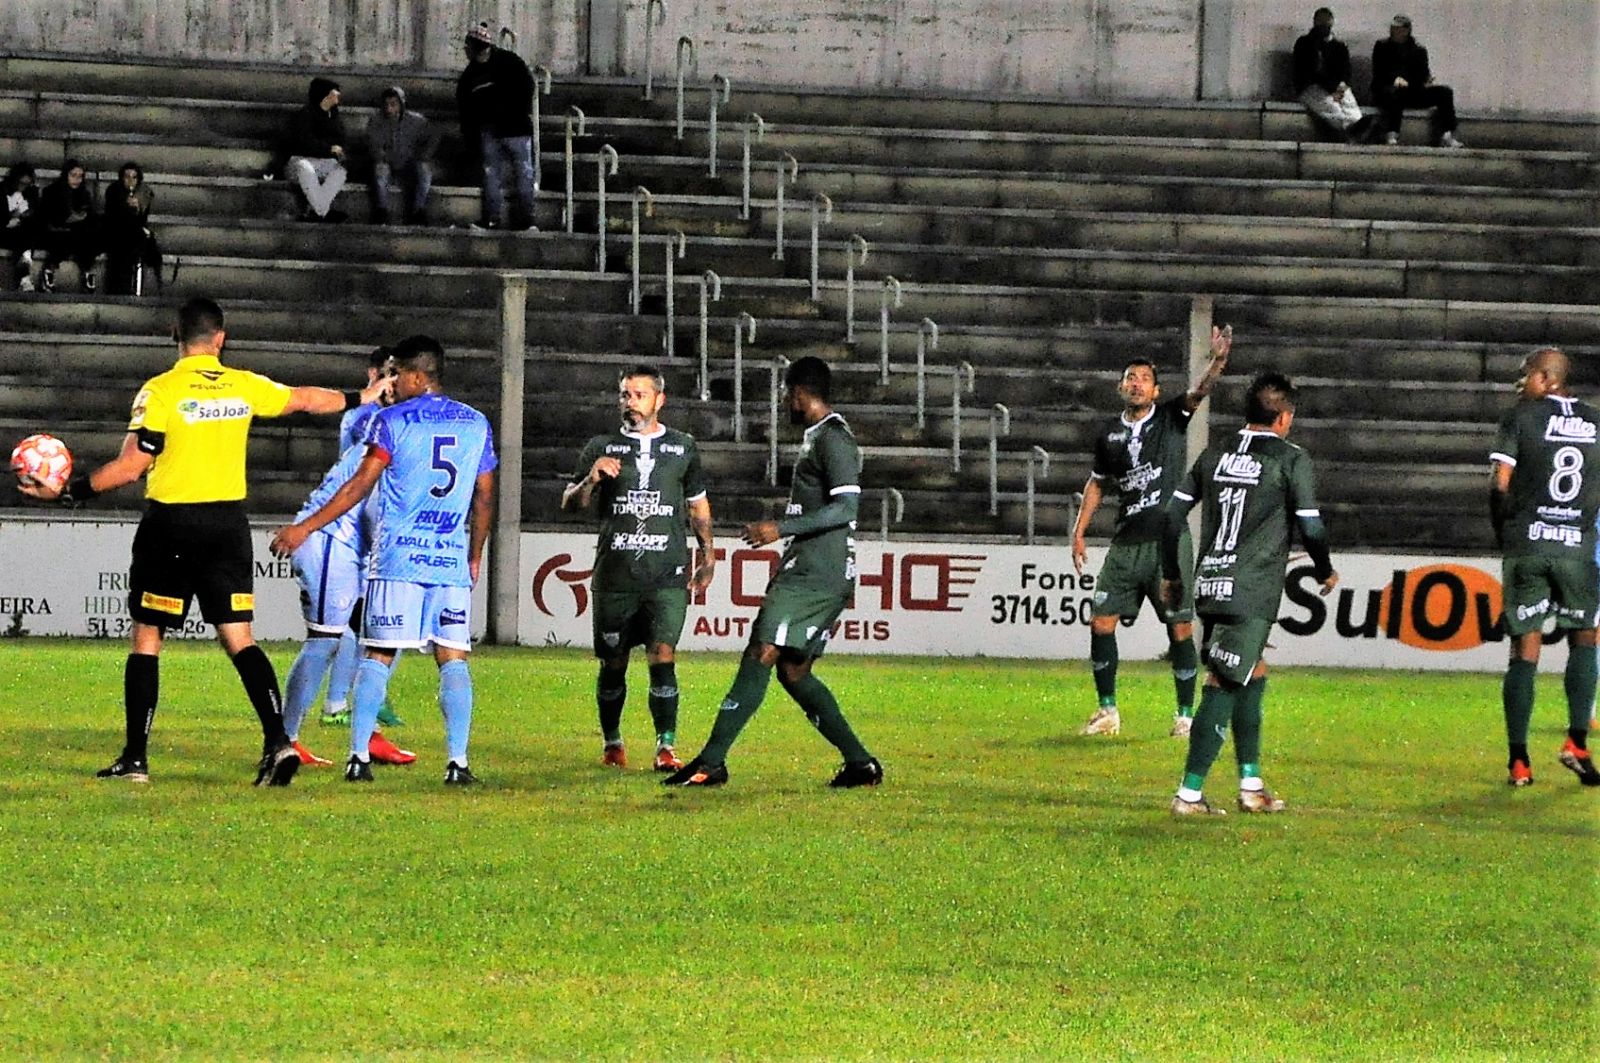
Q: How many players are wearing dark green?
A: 5